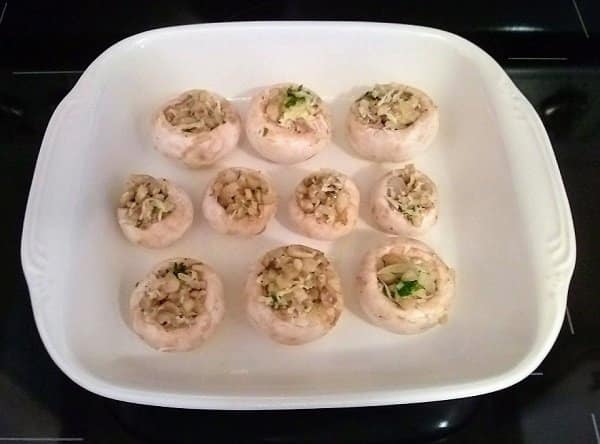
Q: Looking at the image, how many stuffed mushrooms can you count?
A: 10